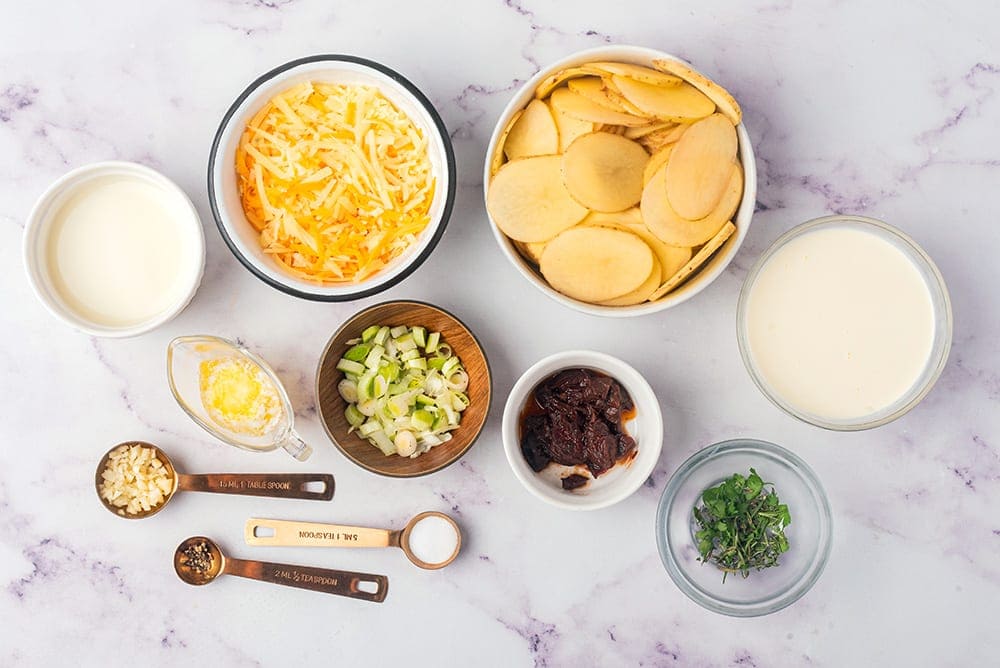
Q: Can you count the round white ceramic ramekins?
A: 2